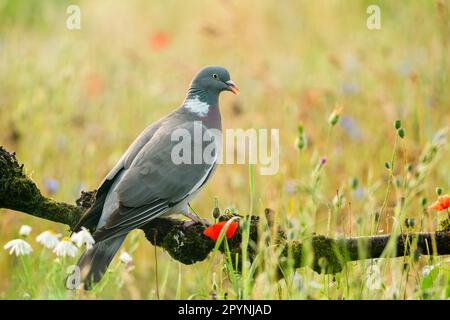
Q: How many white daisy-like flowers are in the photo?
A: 6